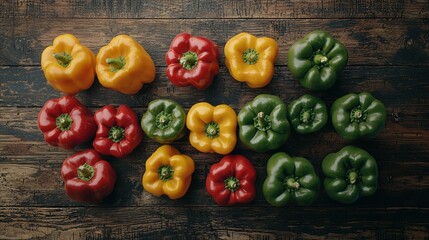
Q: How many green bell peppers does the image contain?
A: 7